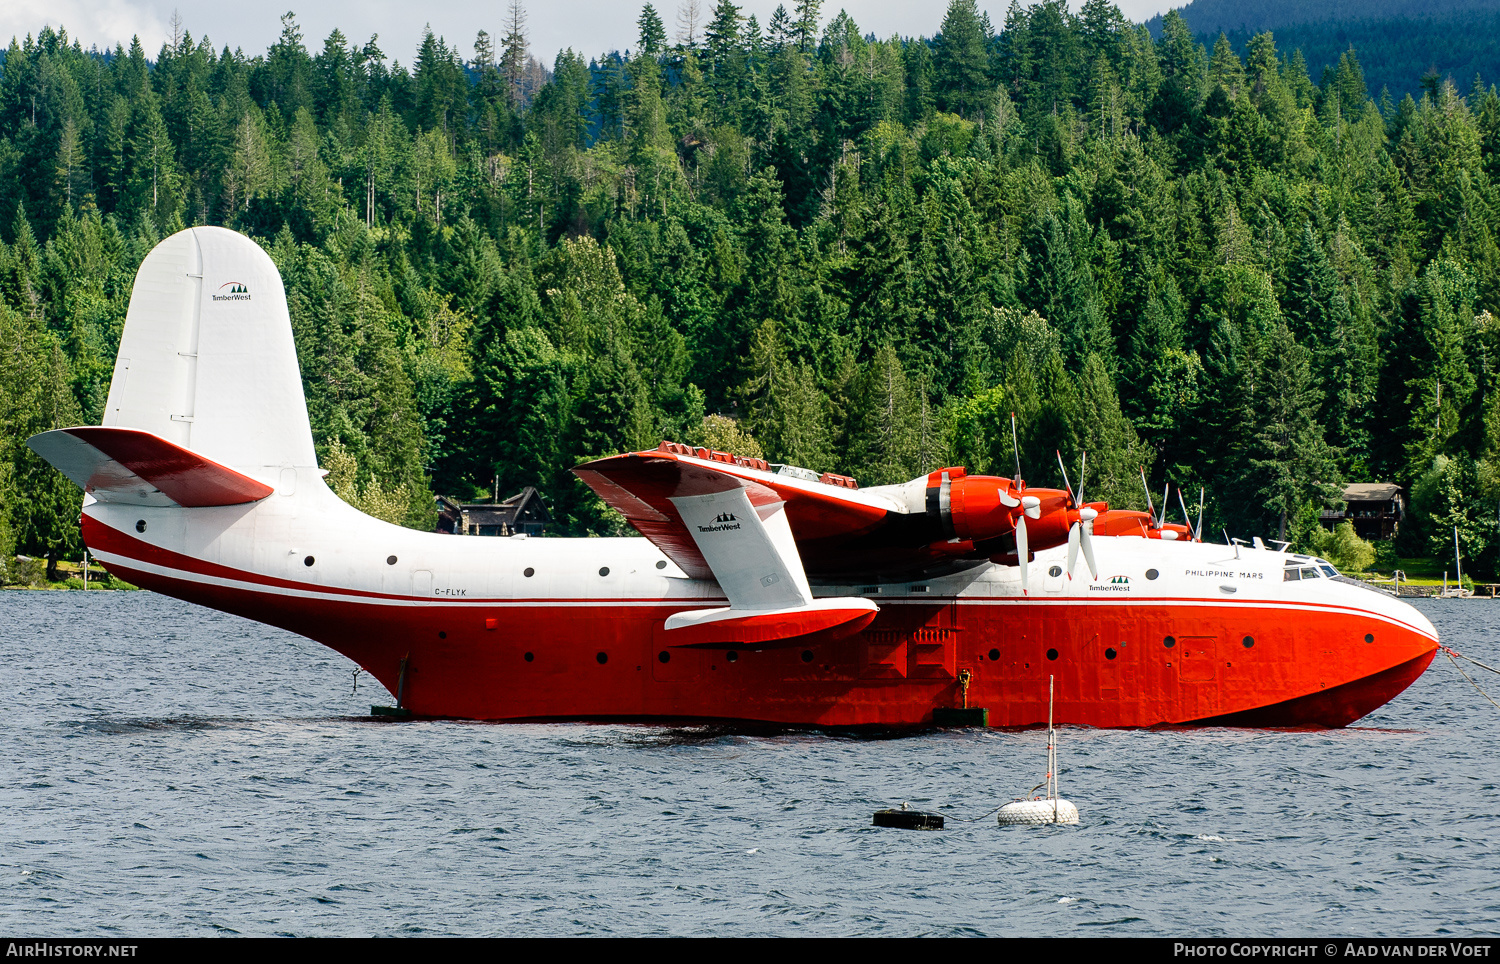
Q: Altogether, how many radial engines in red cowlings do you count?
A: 4